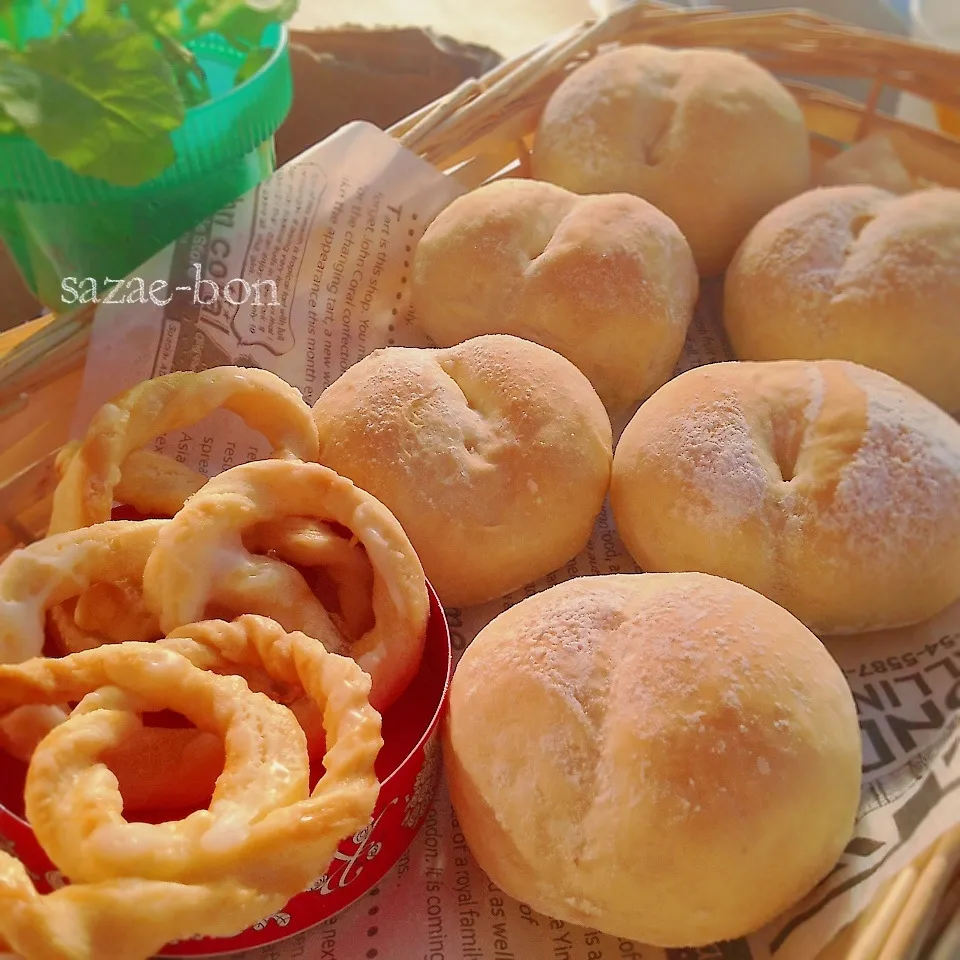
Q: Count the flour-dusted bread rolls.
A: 6